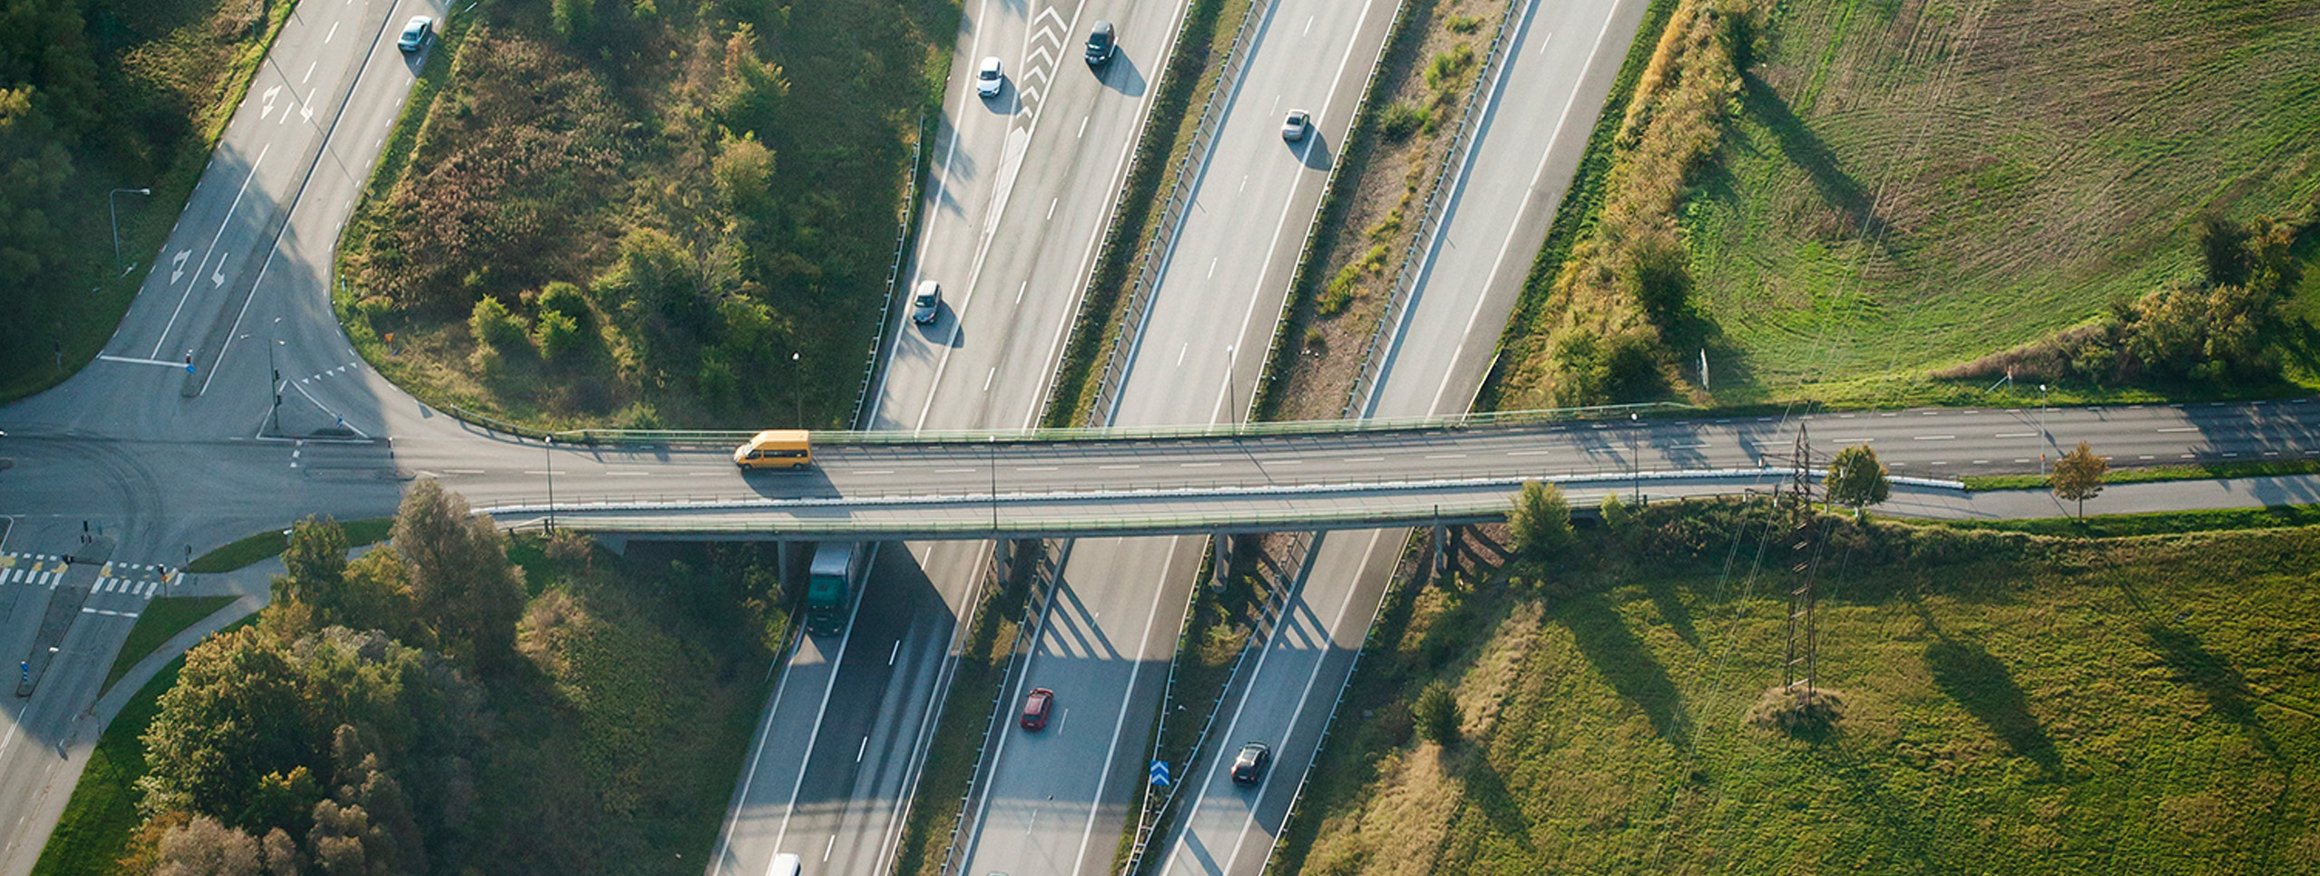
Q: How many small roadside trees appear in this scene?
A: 2